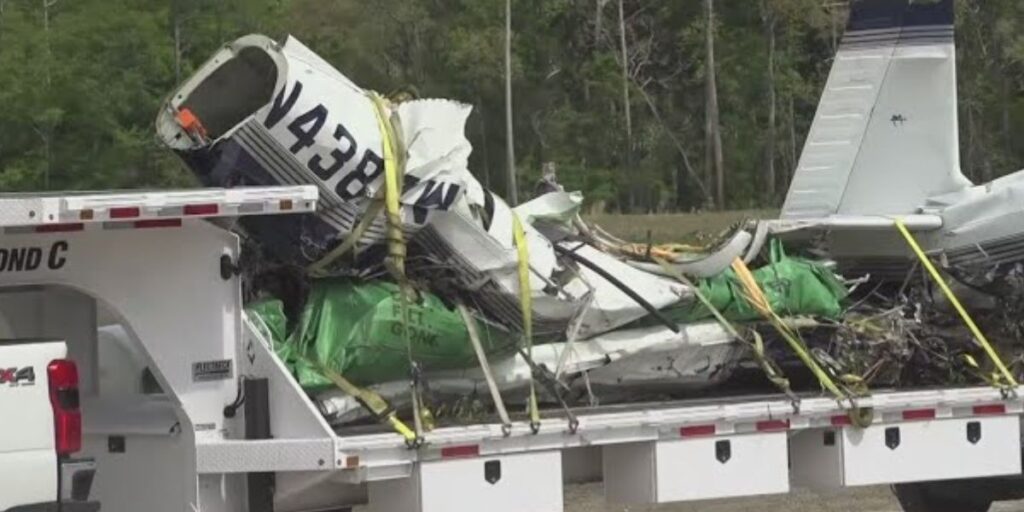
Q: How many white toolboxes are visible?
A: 3